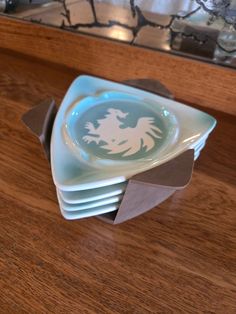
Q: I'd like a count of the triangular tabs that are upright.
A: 3